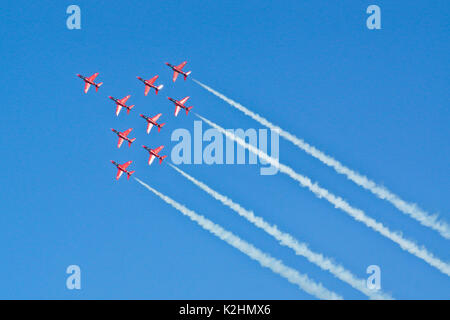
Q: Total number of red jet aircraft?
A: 9